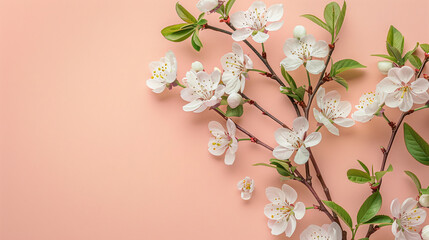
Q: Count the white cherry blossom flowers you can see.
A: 14